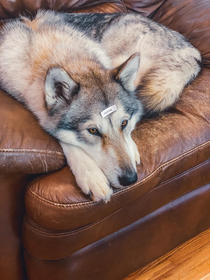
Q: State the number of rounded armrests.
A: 1